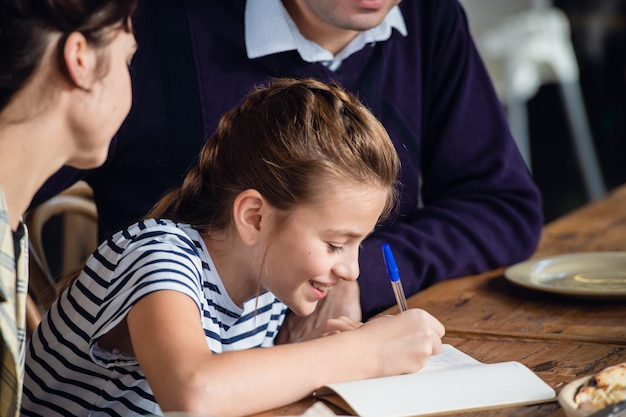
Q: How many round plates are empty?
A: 1